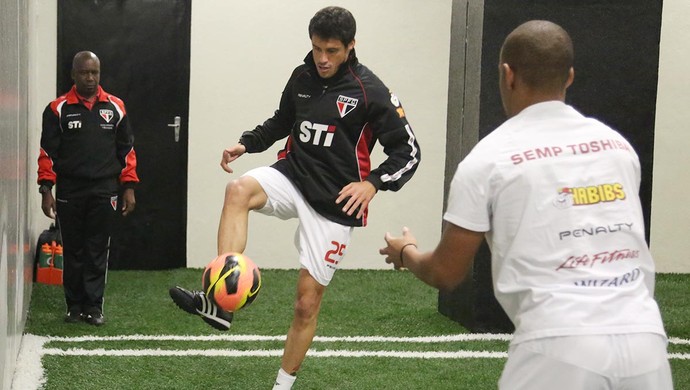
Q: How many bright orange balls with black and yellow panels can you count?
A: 1